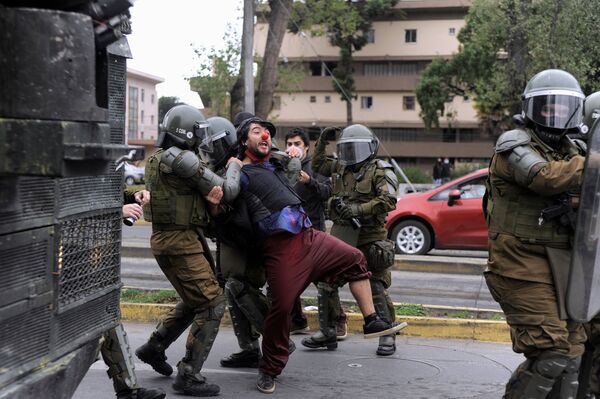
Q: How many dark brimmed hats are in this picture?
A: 1